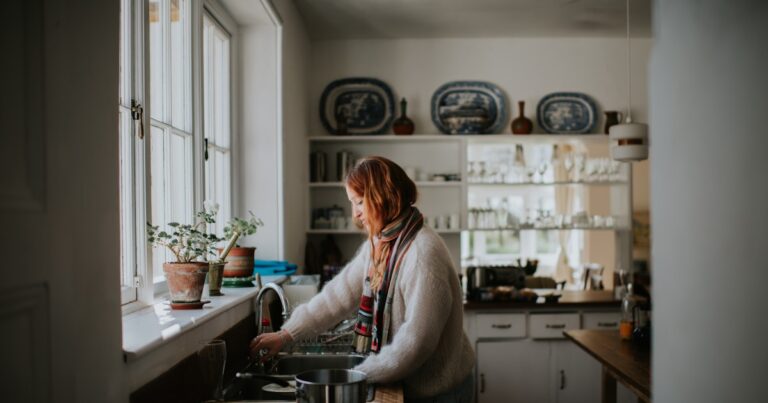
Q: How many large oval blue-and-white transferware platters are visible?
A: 3